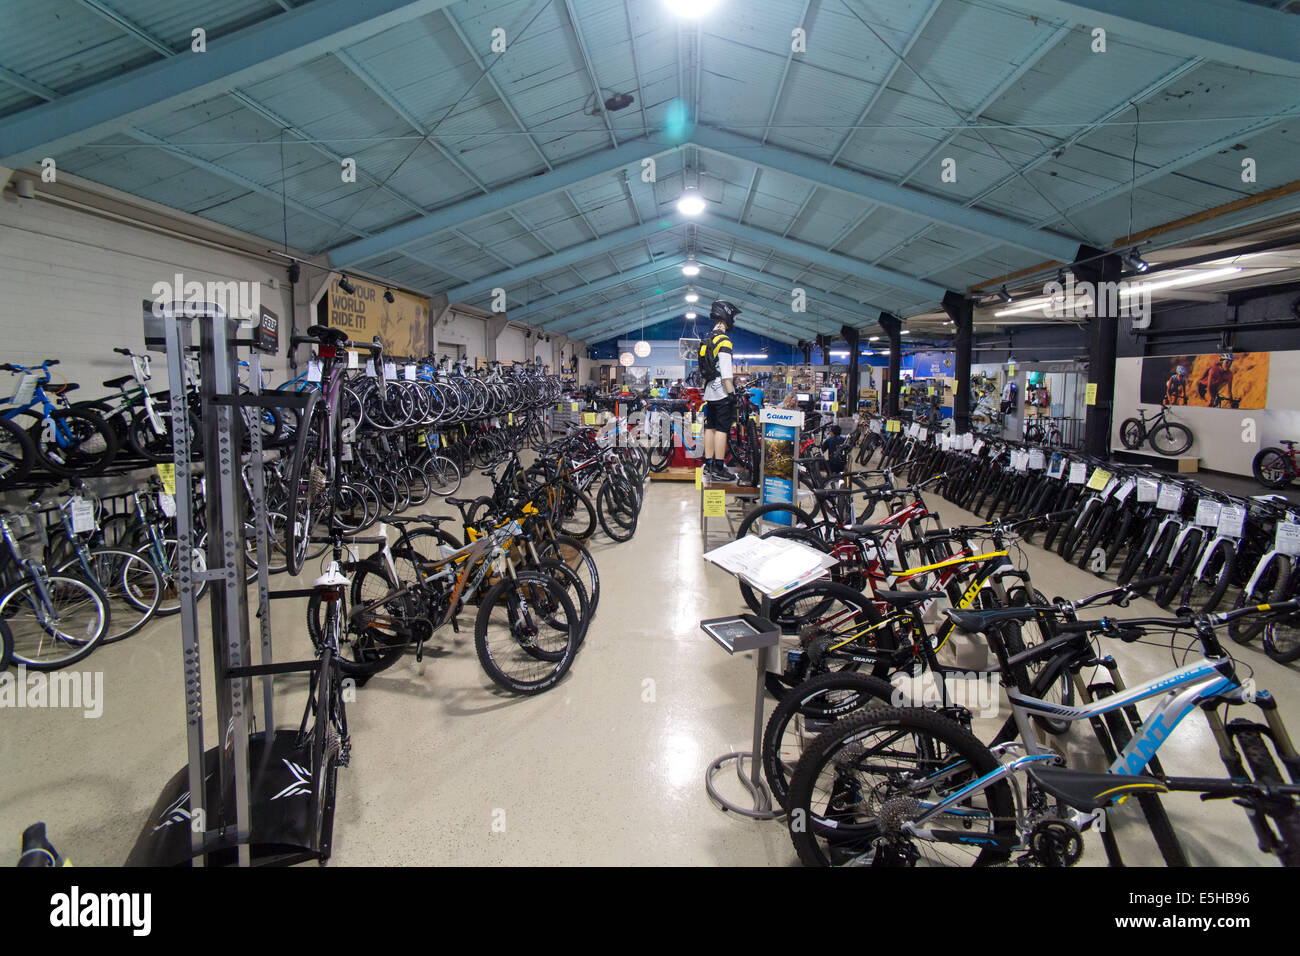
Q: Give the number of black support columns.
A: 6